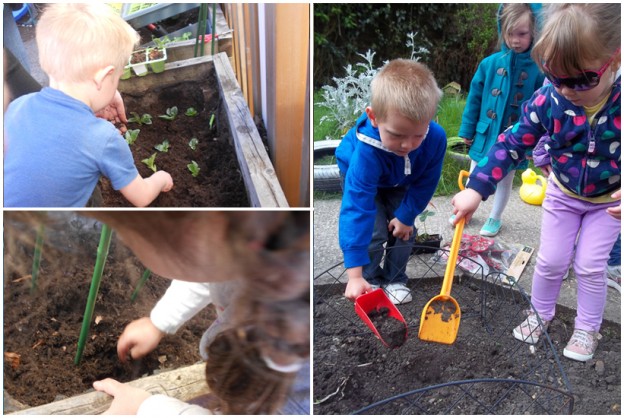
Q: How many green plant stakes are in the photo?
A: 6